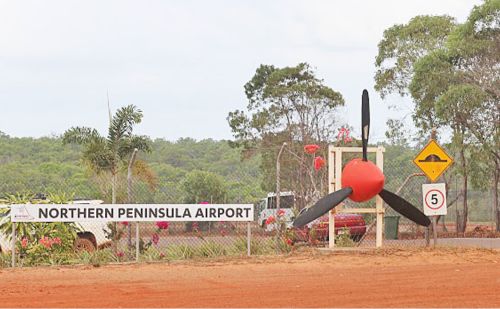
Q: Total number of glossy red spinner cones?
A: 1